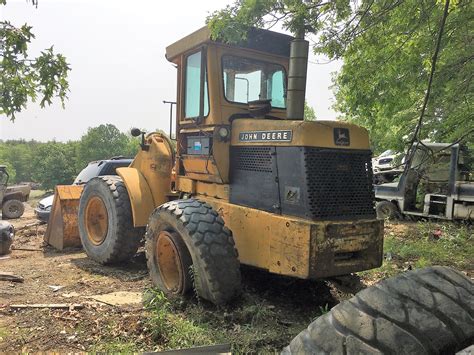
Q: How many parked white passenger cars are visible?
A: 1